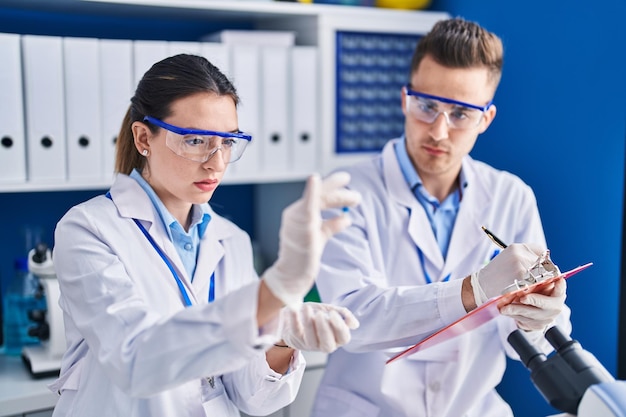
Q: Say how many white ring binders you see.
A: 10